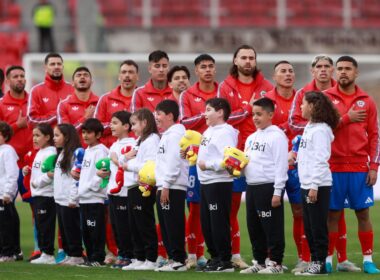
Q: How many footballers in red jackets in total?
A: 11